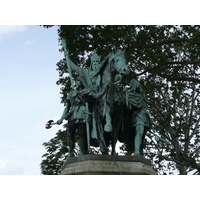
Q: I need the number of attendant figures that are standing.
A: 2